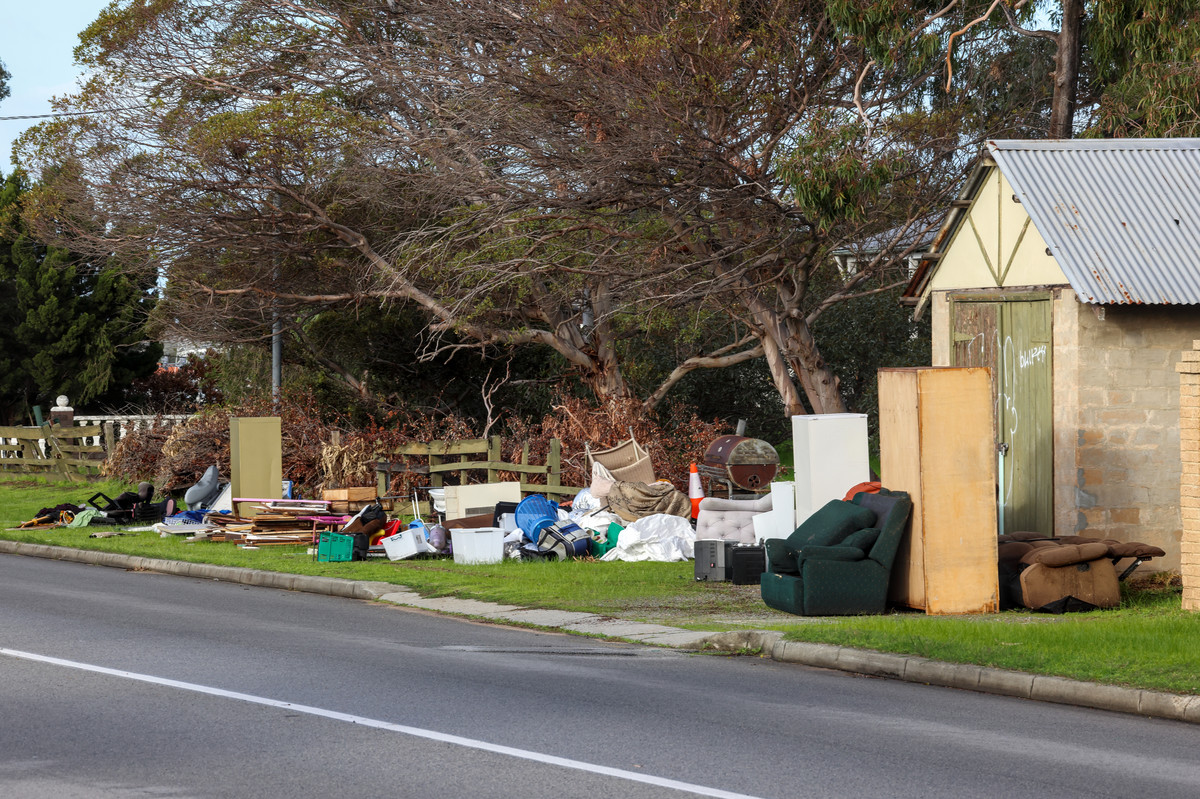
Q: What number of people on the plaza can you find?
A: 0